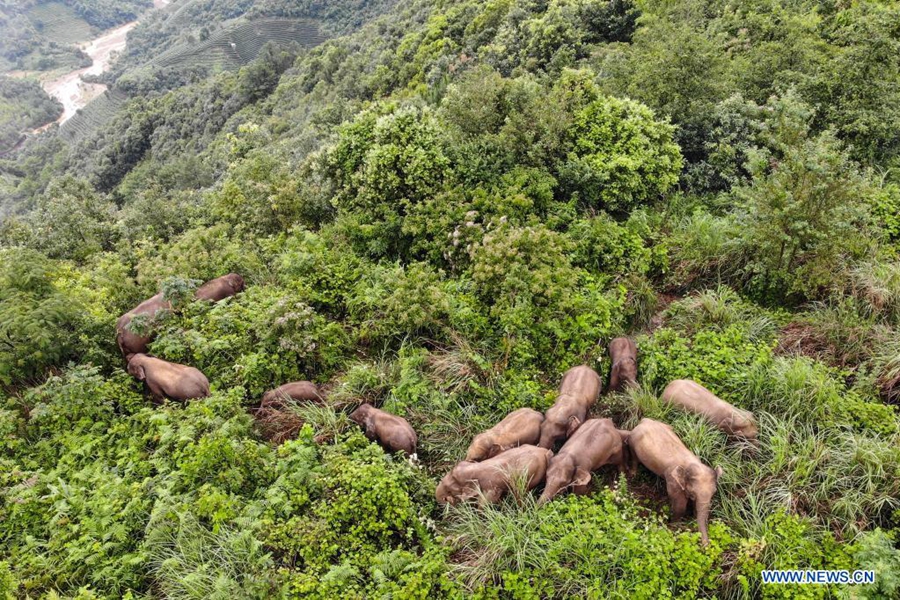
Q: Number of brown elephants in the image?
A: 12